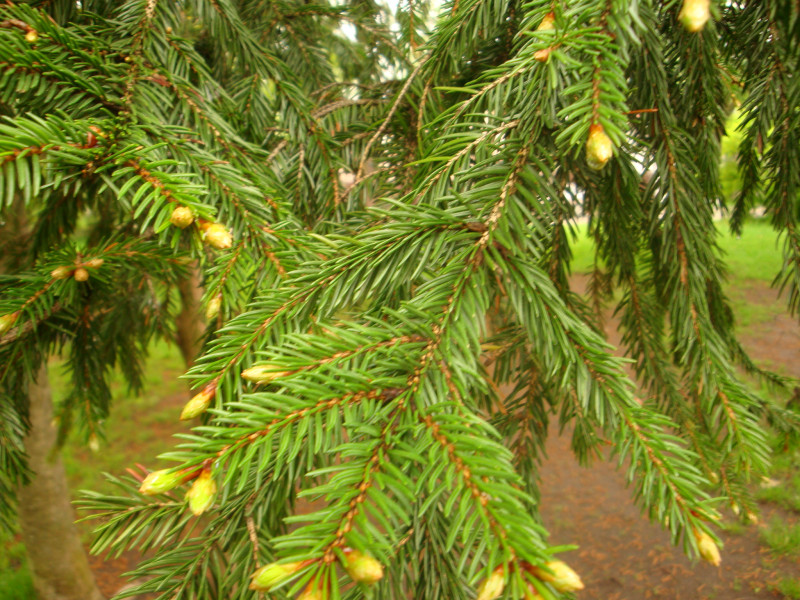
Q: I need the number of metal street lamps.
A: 0